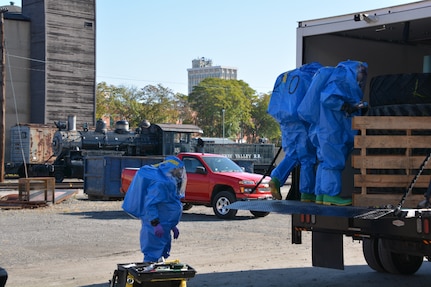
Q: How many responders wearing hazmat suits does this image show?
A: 3